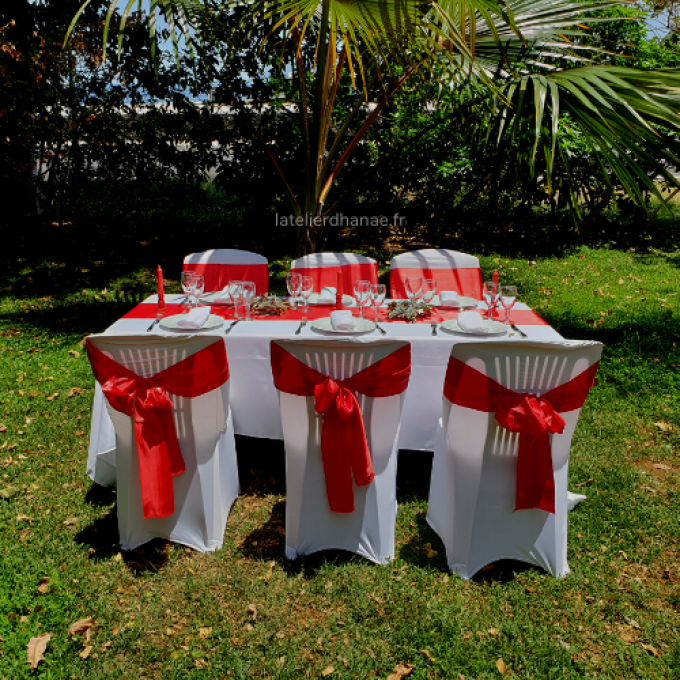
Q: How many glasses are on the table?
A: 12